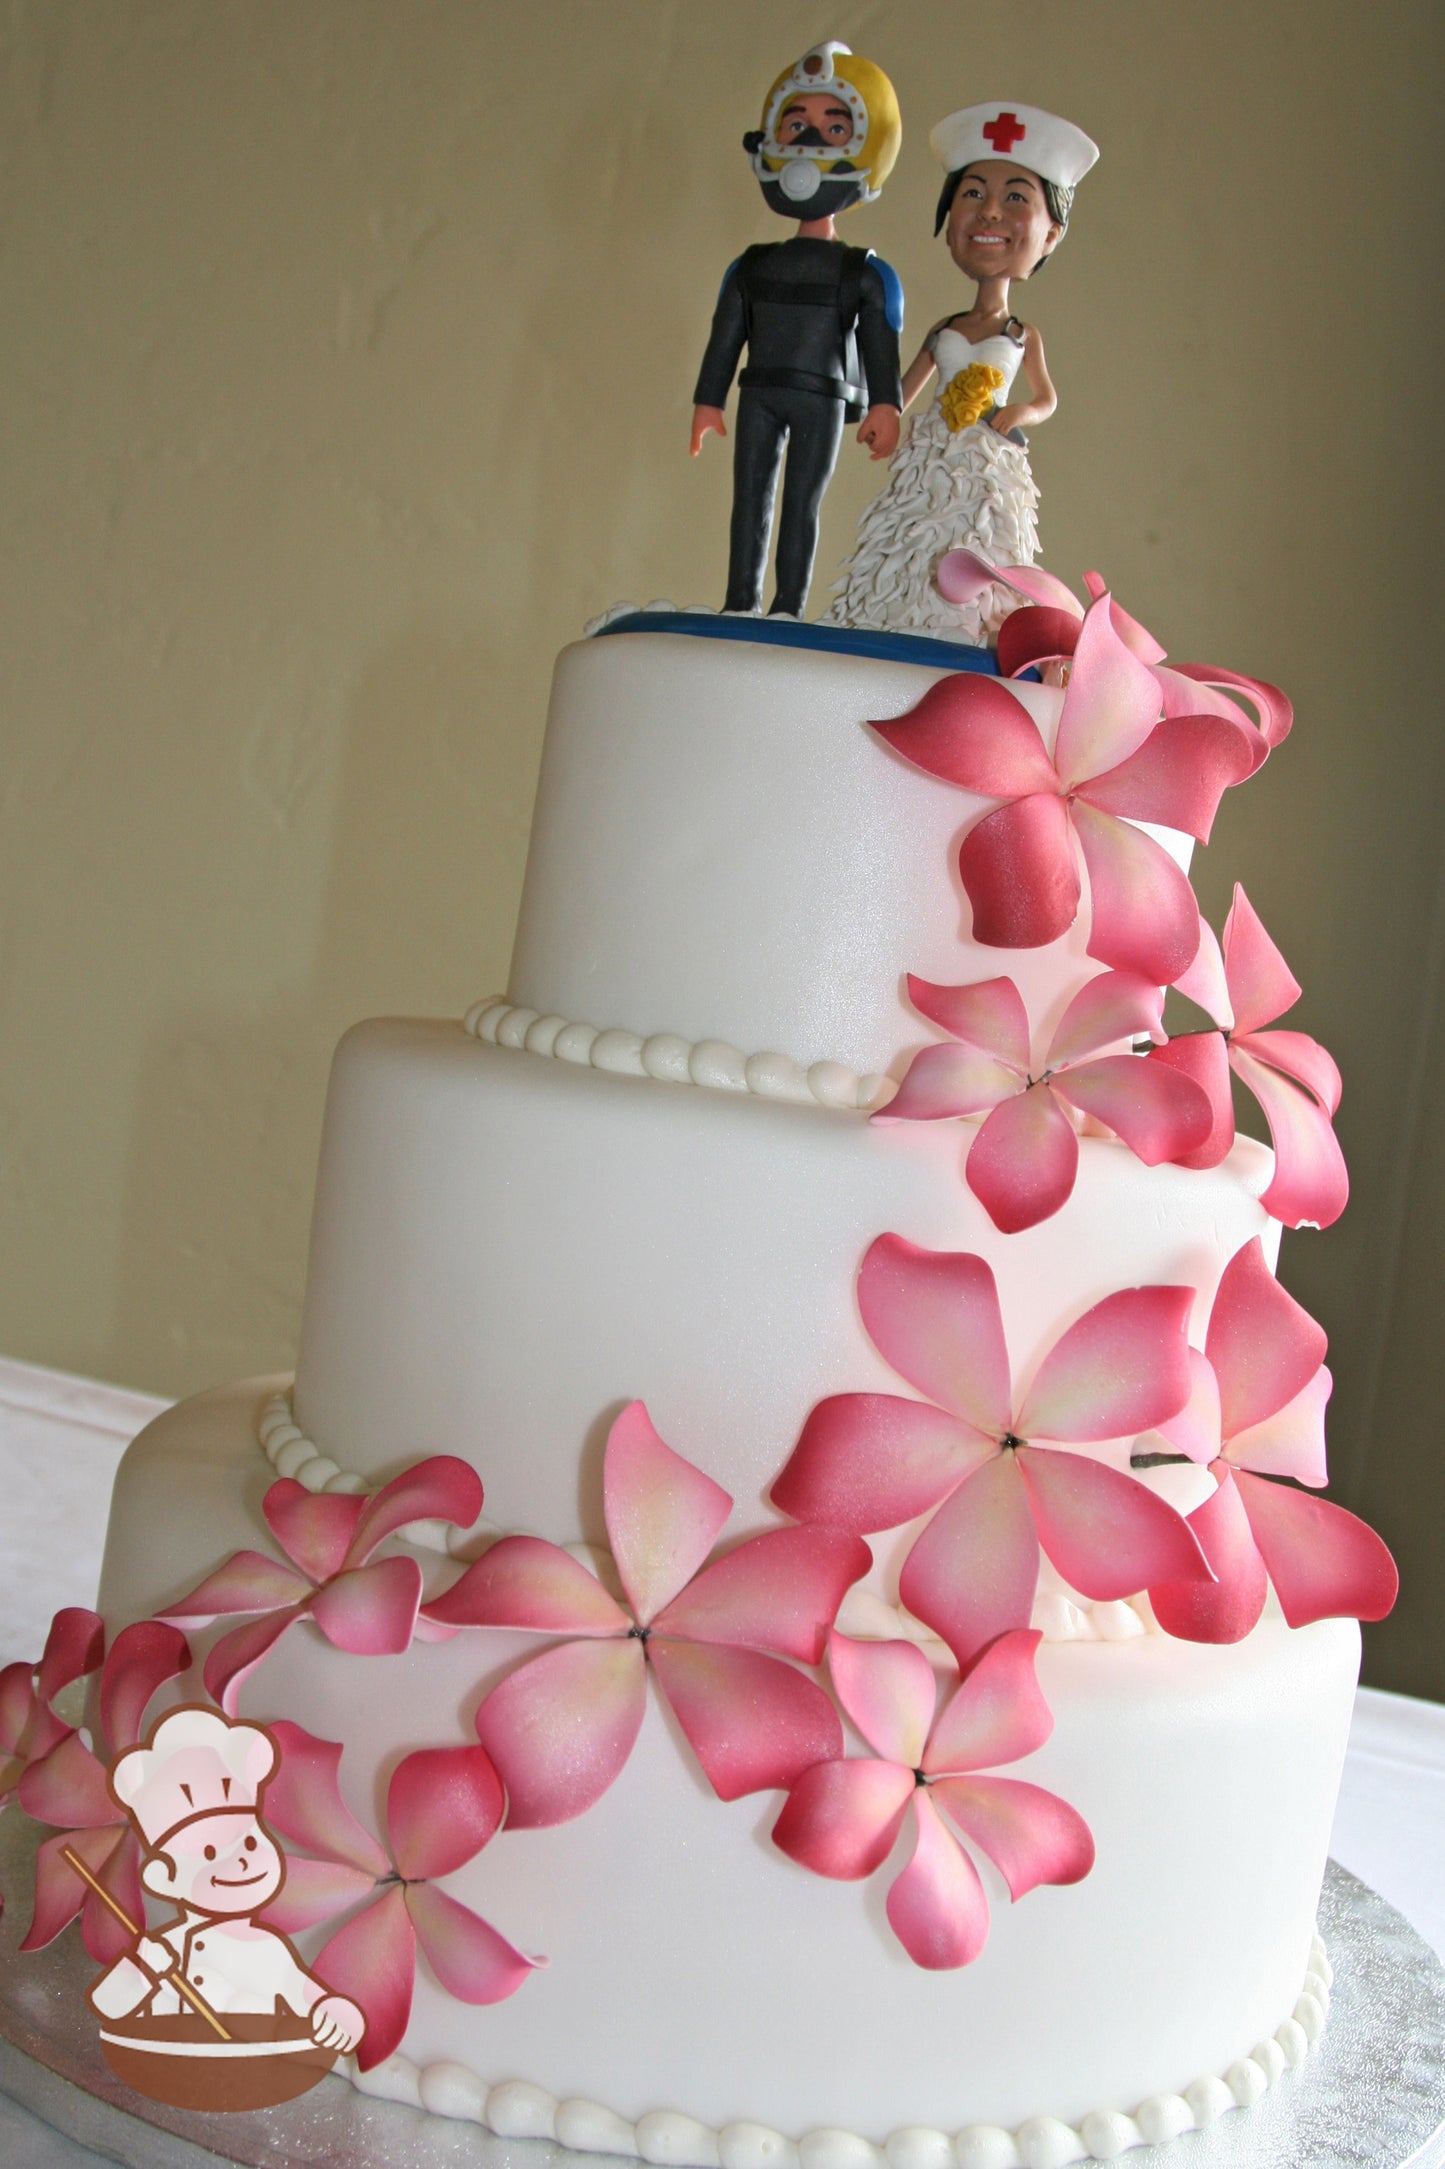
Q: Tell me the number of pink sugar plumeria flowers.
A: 12